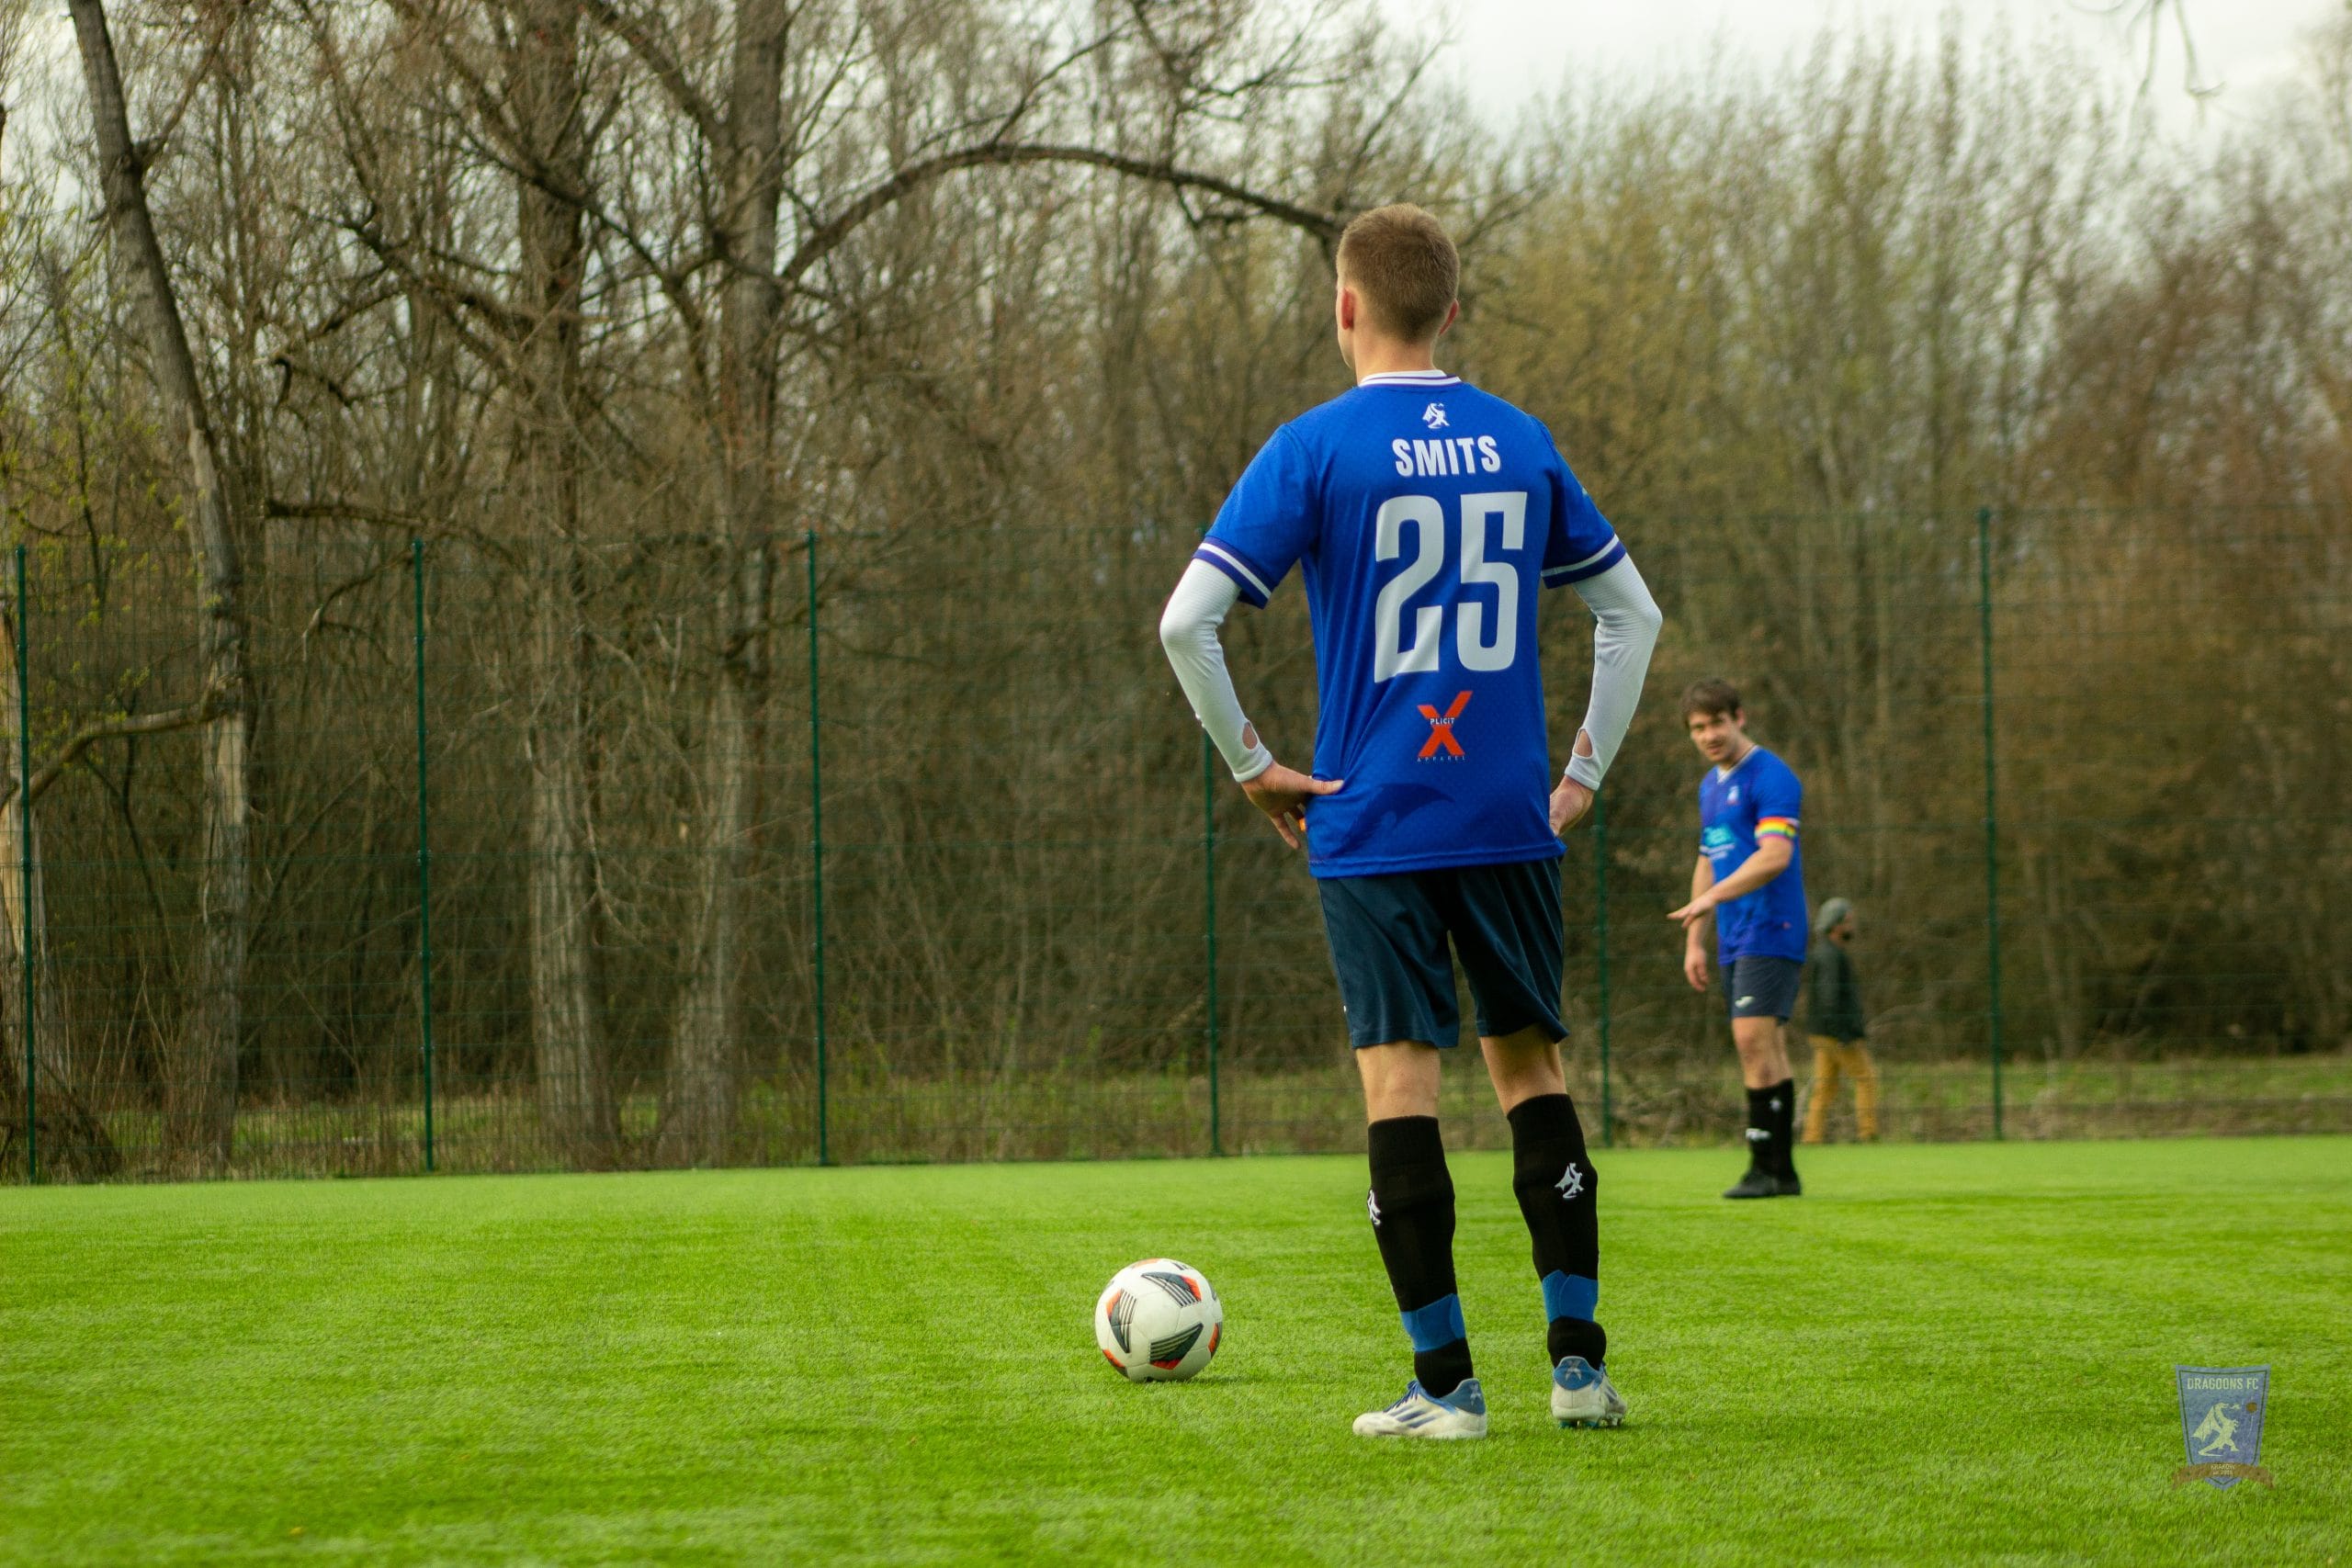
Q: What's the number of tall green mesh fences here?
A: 1